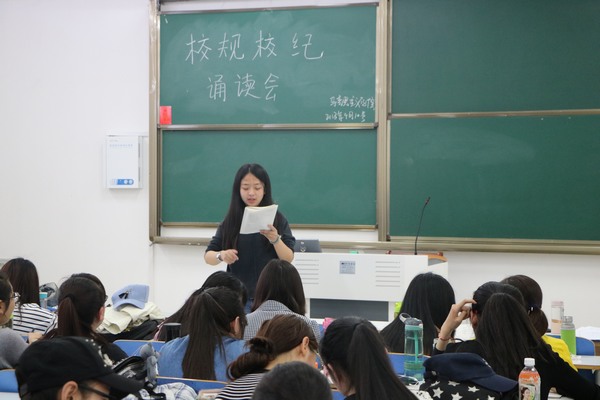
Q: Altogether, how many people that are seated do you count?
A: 15